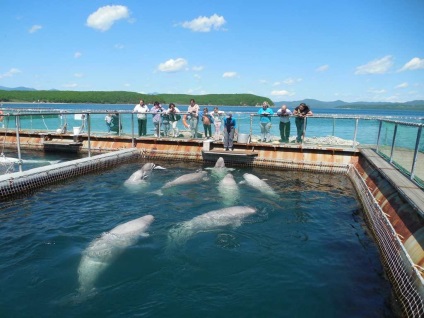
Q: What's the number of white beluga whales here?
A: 7